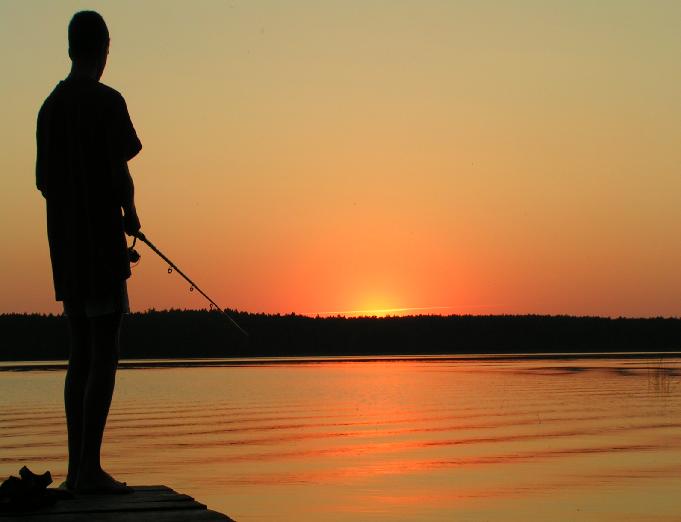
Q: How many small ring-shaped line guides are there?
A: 3